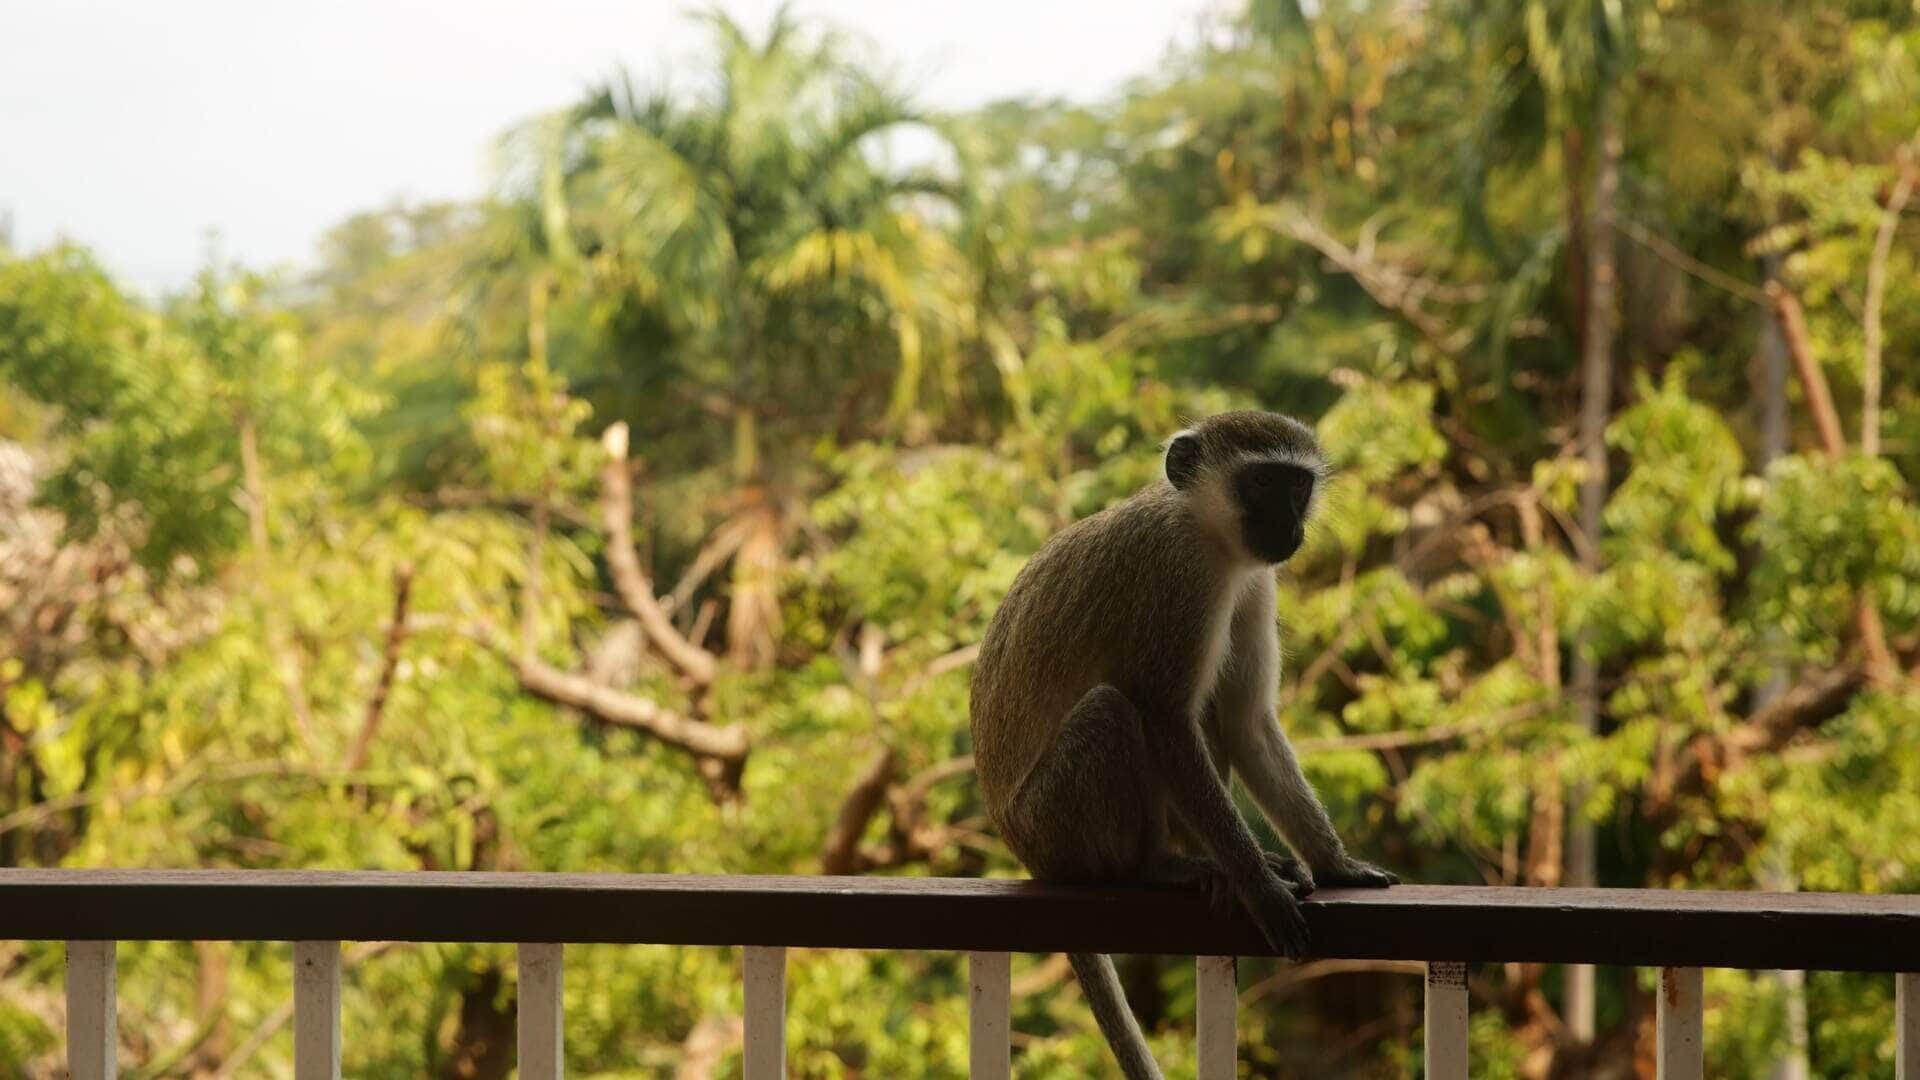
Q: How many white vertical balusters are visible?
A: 9